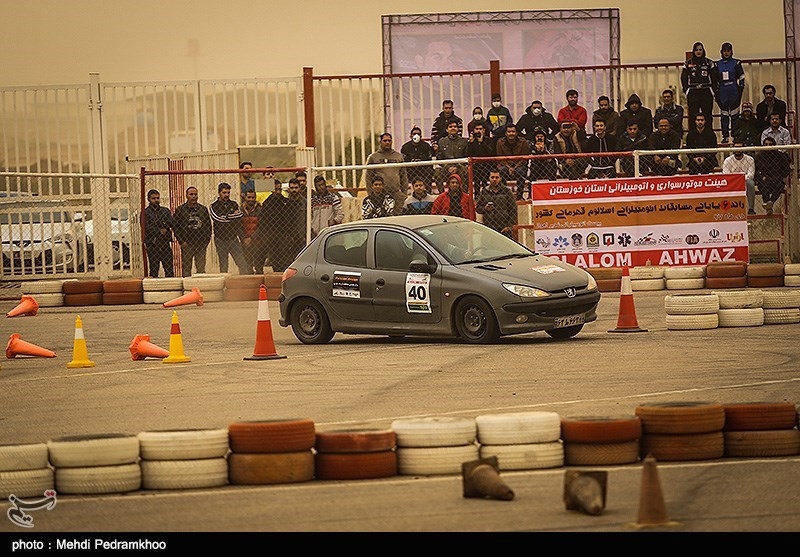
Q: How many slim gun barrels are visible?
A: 0